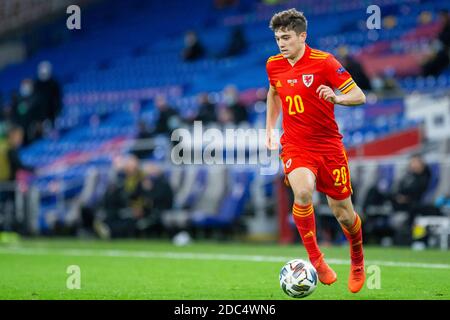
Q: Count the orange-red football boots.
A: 2